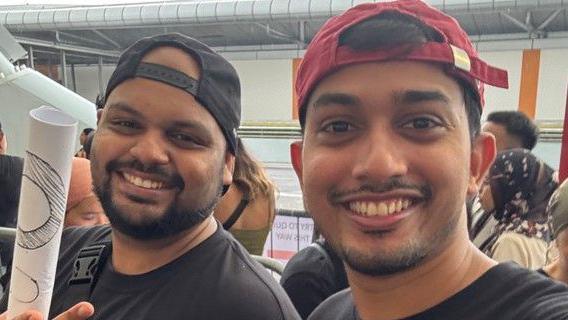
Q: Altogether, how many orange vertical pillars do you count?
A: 2